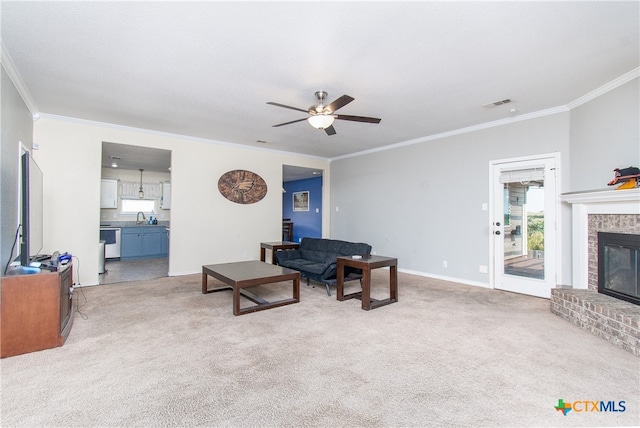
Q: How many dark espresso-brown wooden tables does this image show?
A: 3